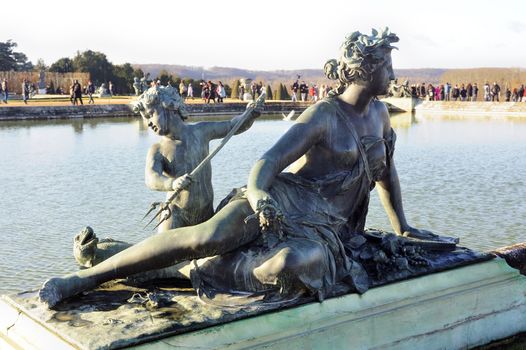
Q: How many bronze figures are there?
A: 2